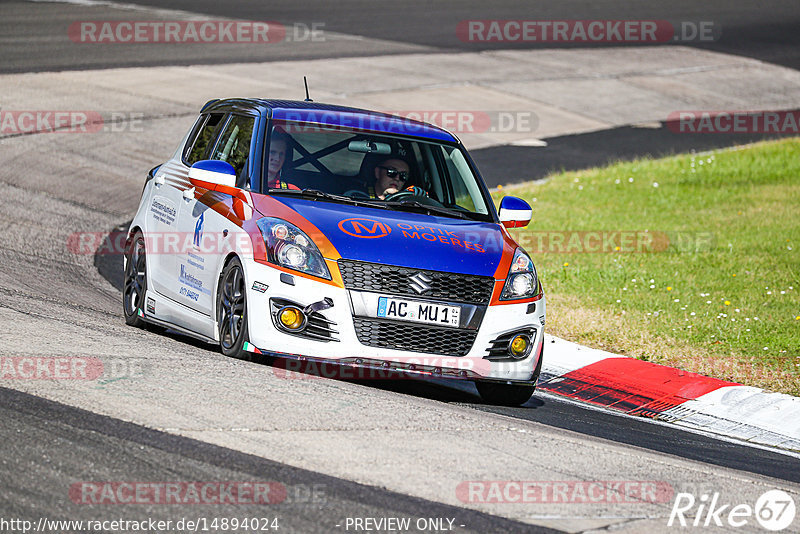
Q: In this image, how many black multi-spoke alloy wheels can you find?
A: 2